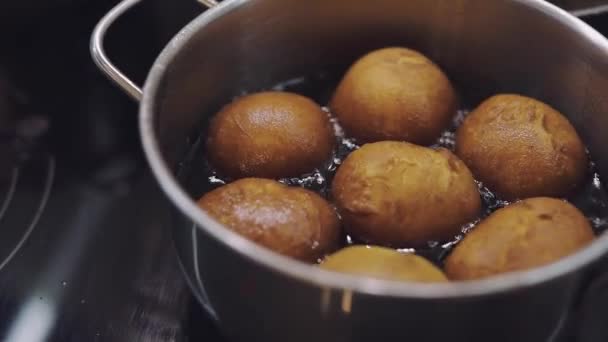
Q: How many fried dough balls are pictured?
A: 7